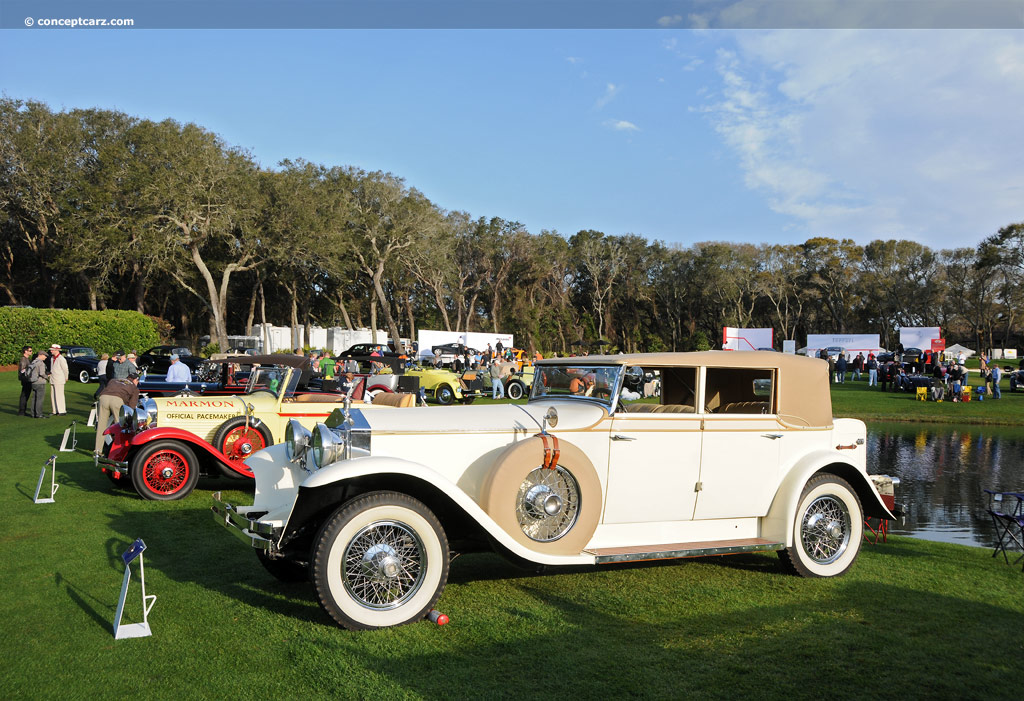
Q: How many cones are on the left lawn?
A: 0